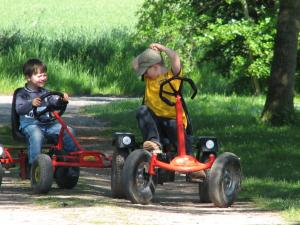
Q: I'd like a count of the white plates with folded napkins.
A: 0